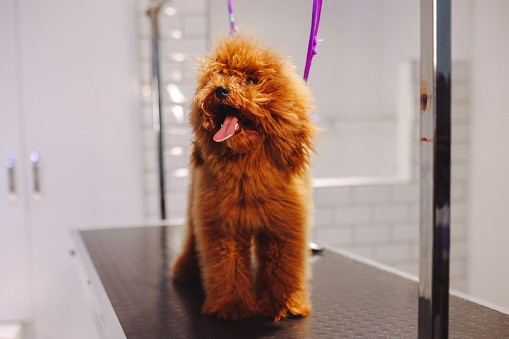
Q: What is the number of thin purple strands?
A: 2